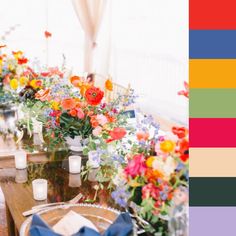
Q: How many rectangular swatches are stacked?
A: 8